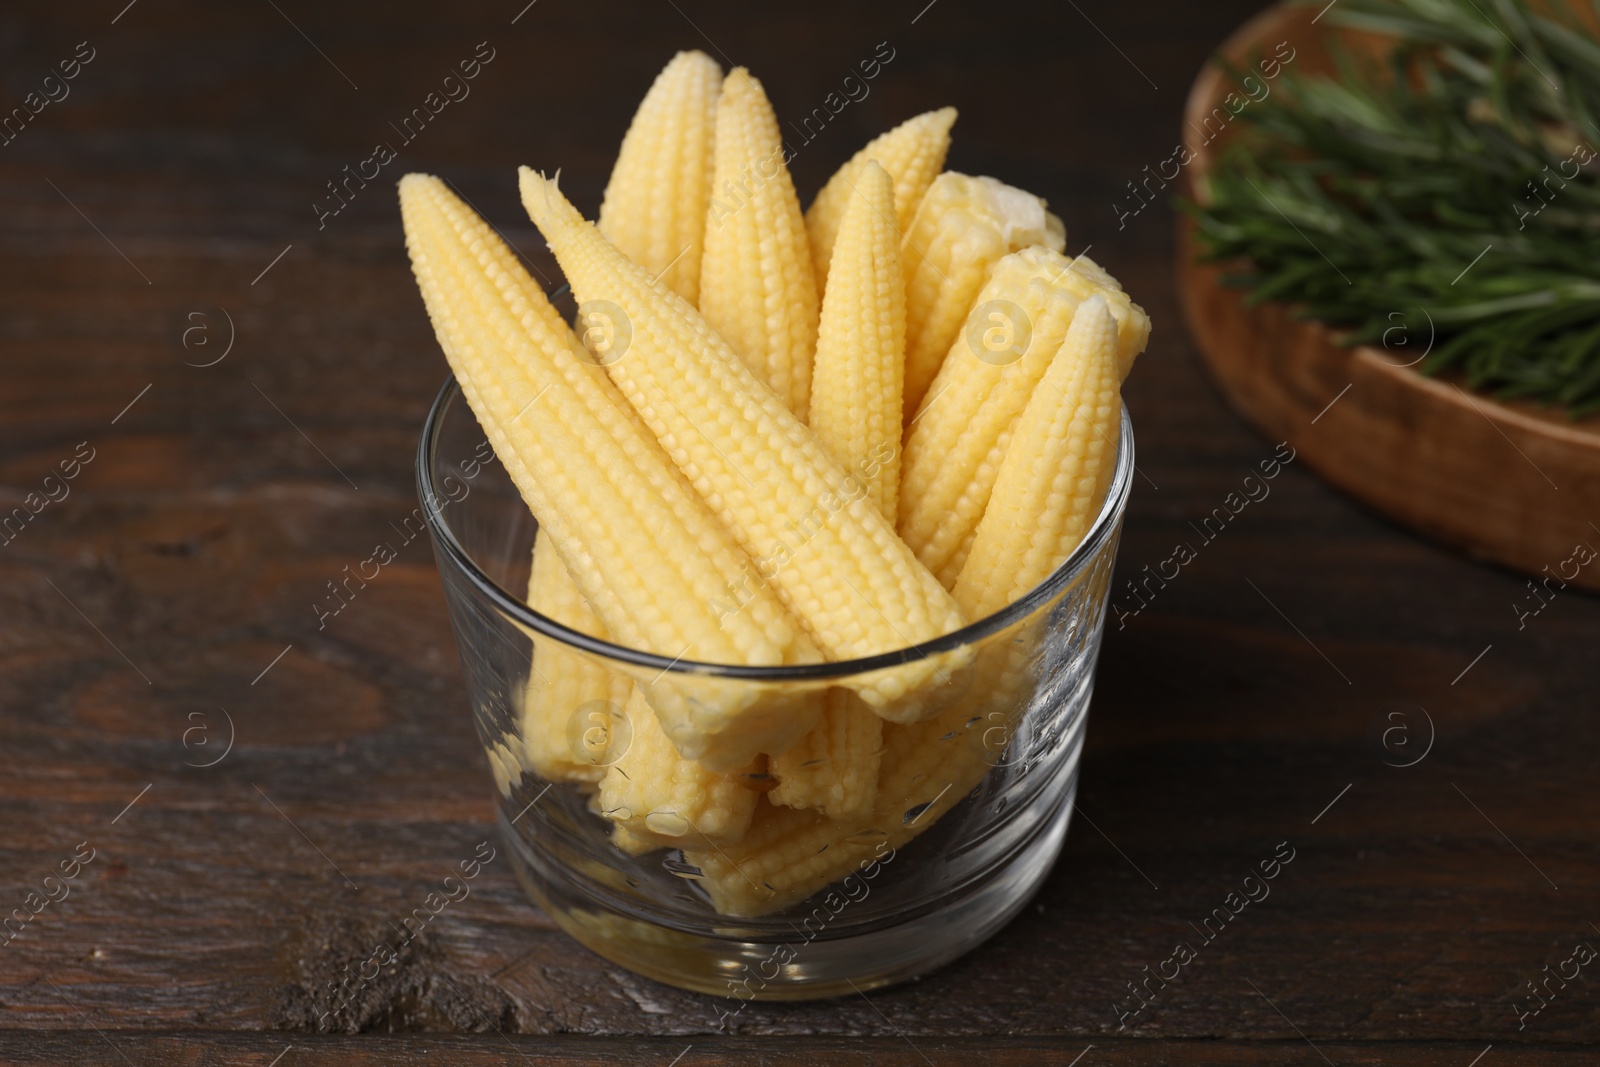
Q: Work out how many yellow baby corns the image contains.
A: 9